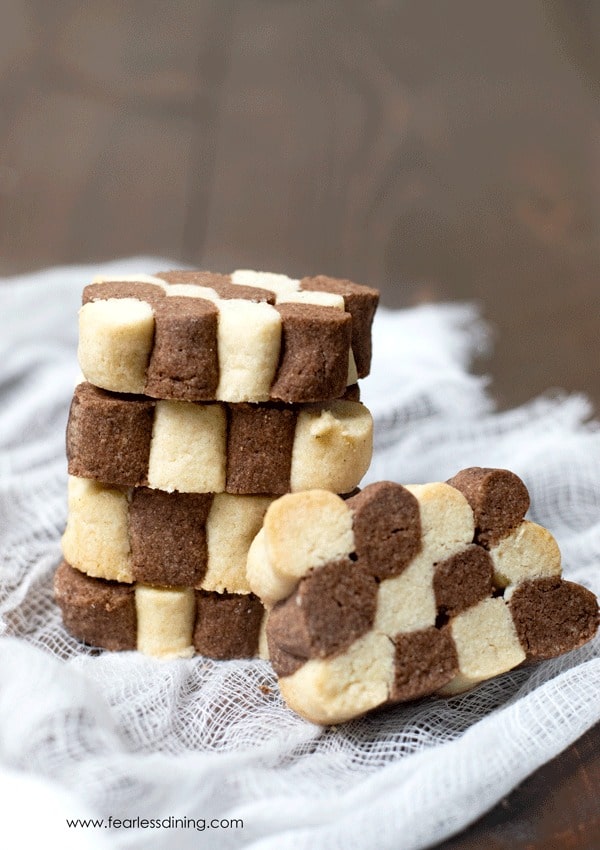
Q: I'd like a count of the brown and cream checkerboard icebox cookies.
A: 5